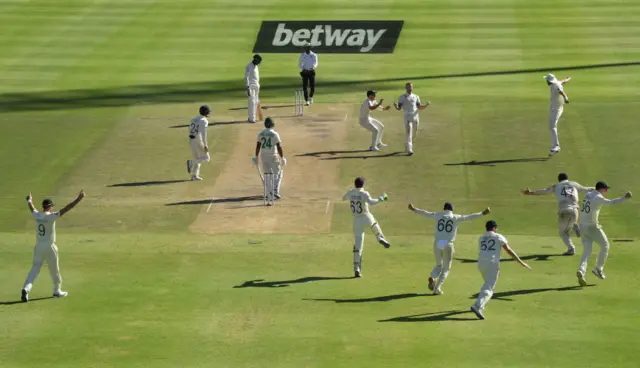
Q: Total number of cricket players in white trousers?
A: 12